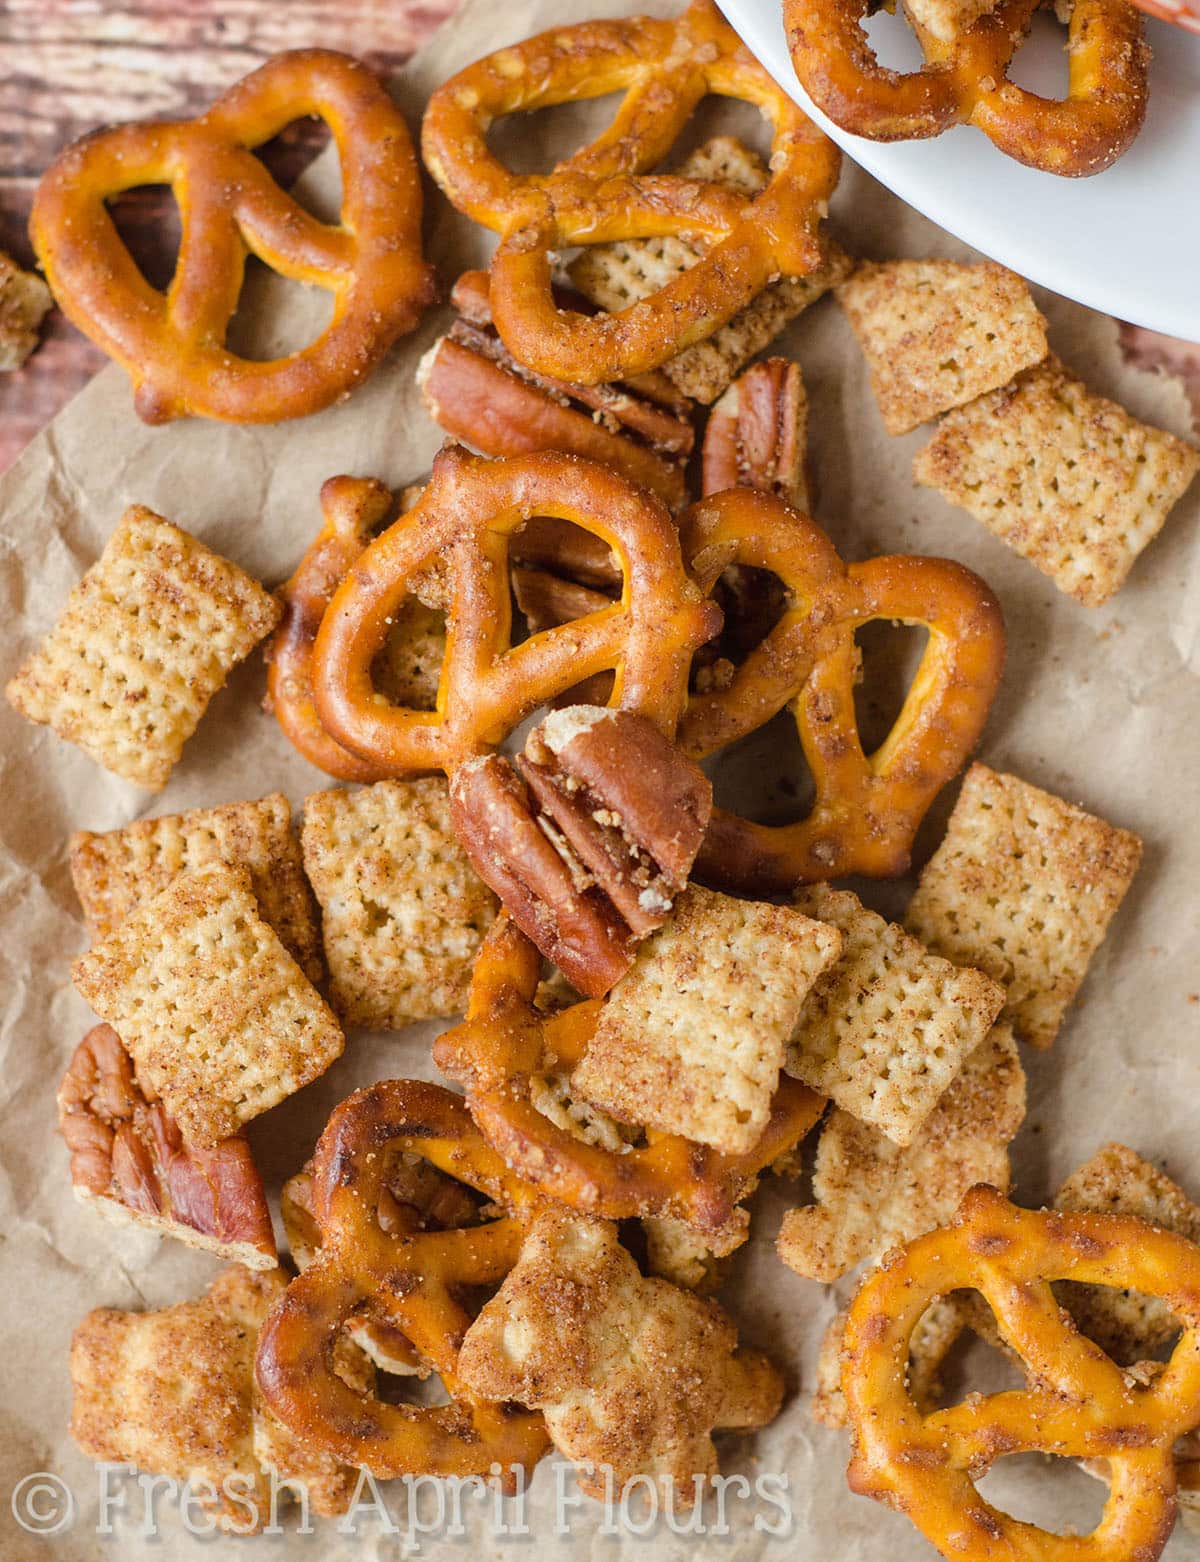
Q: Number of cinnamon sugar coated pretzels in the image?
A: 9